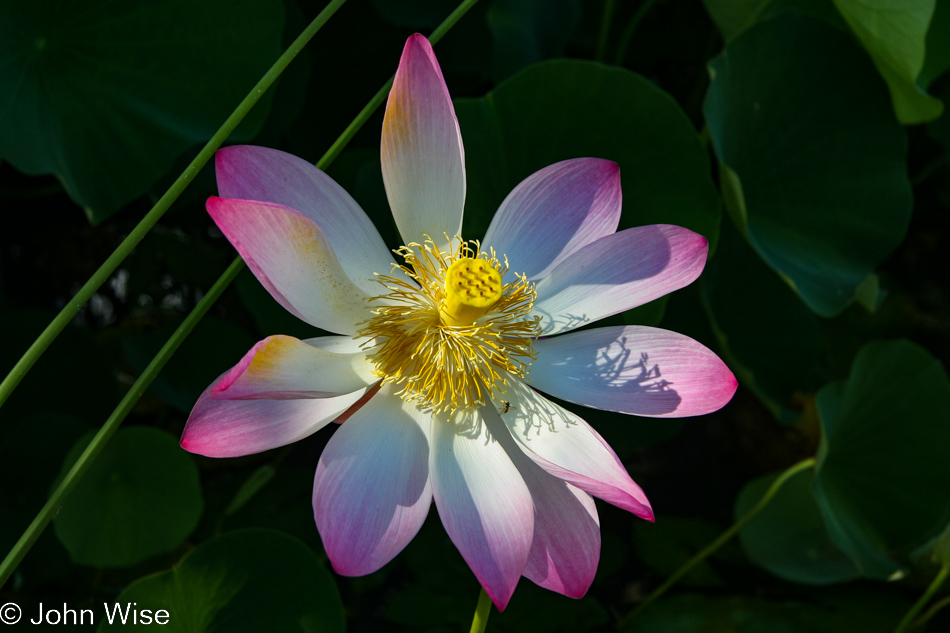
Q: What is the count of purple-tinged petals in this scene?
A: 12